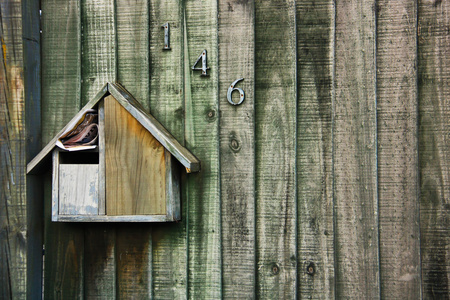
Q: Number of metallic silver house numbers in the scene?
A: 3